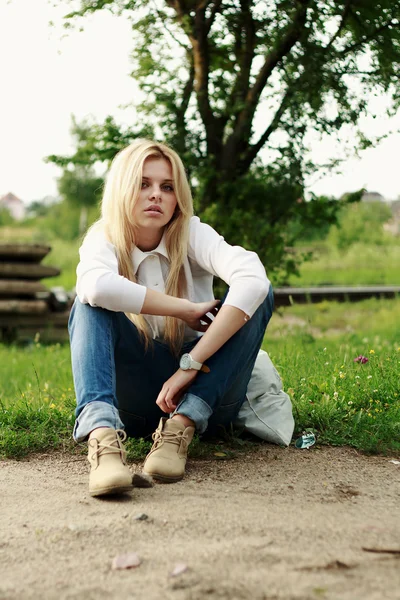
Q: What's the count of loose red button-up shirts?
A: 0